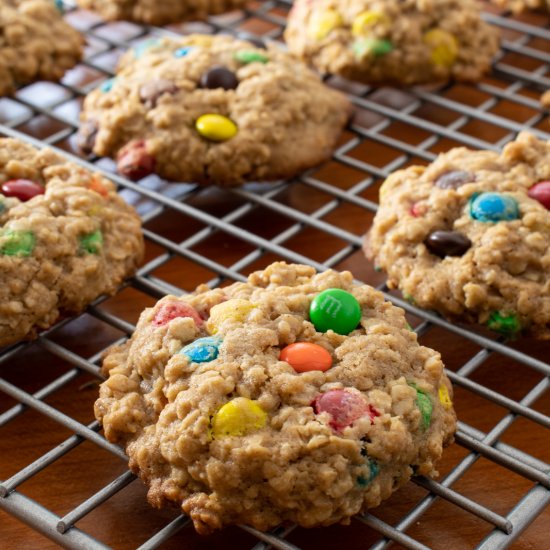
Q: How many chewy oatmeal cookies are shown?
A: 8